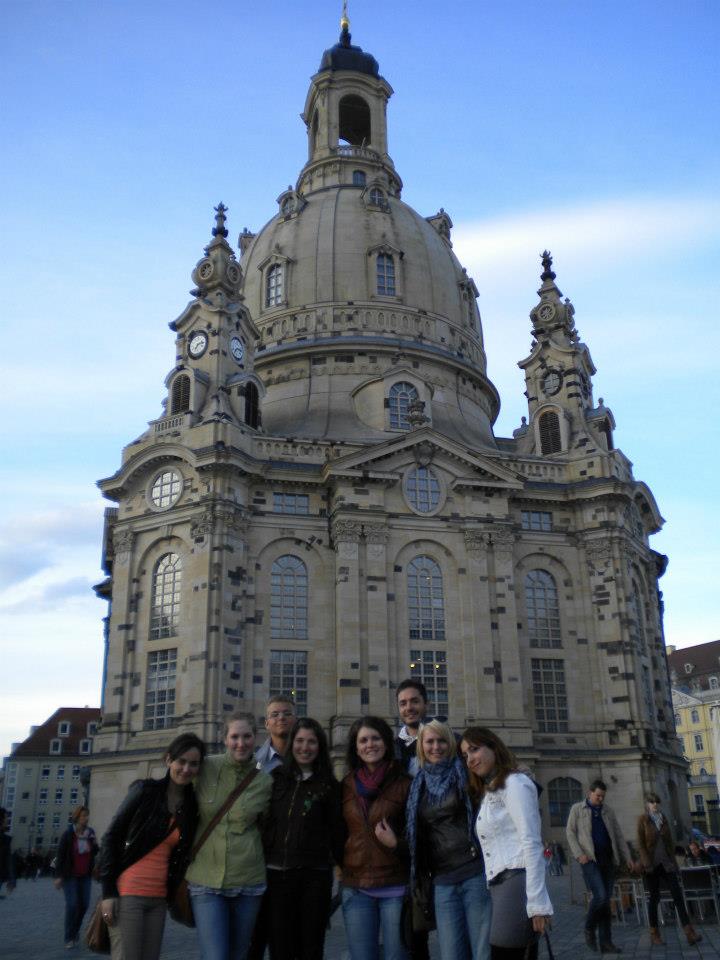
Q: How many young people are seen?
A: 8